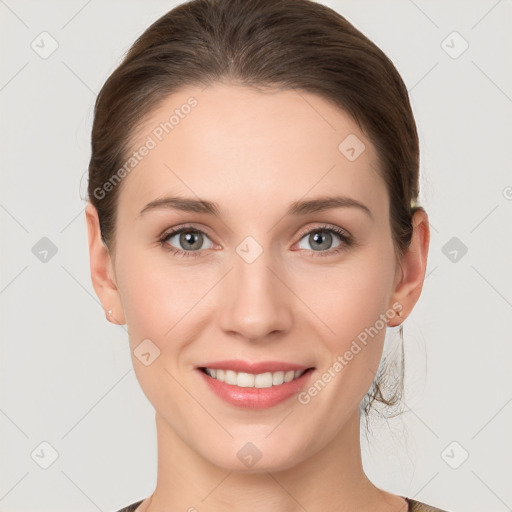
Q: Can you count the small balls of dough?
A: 0